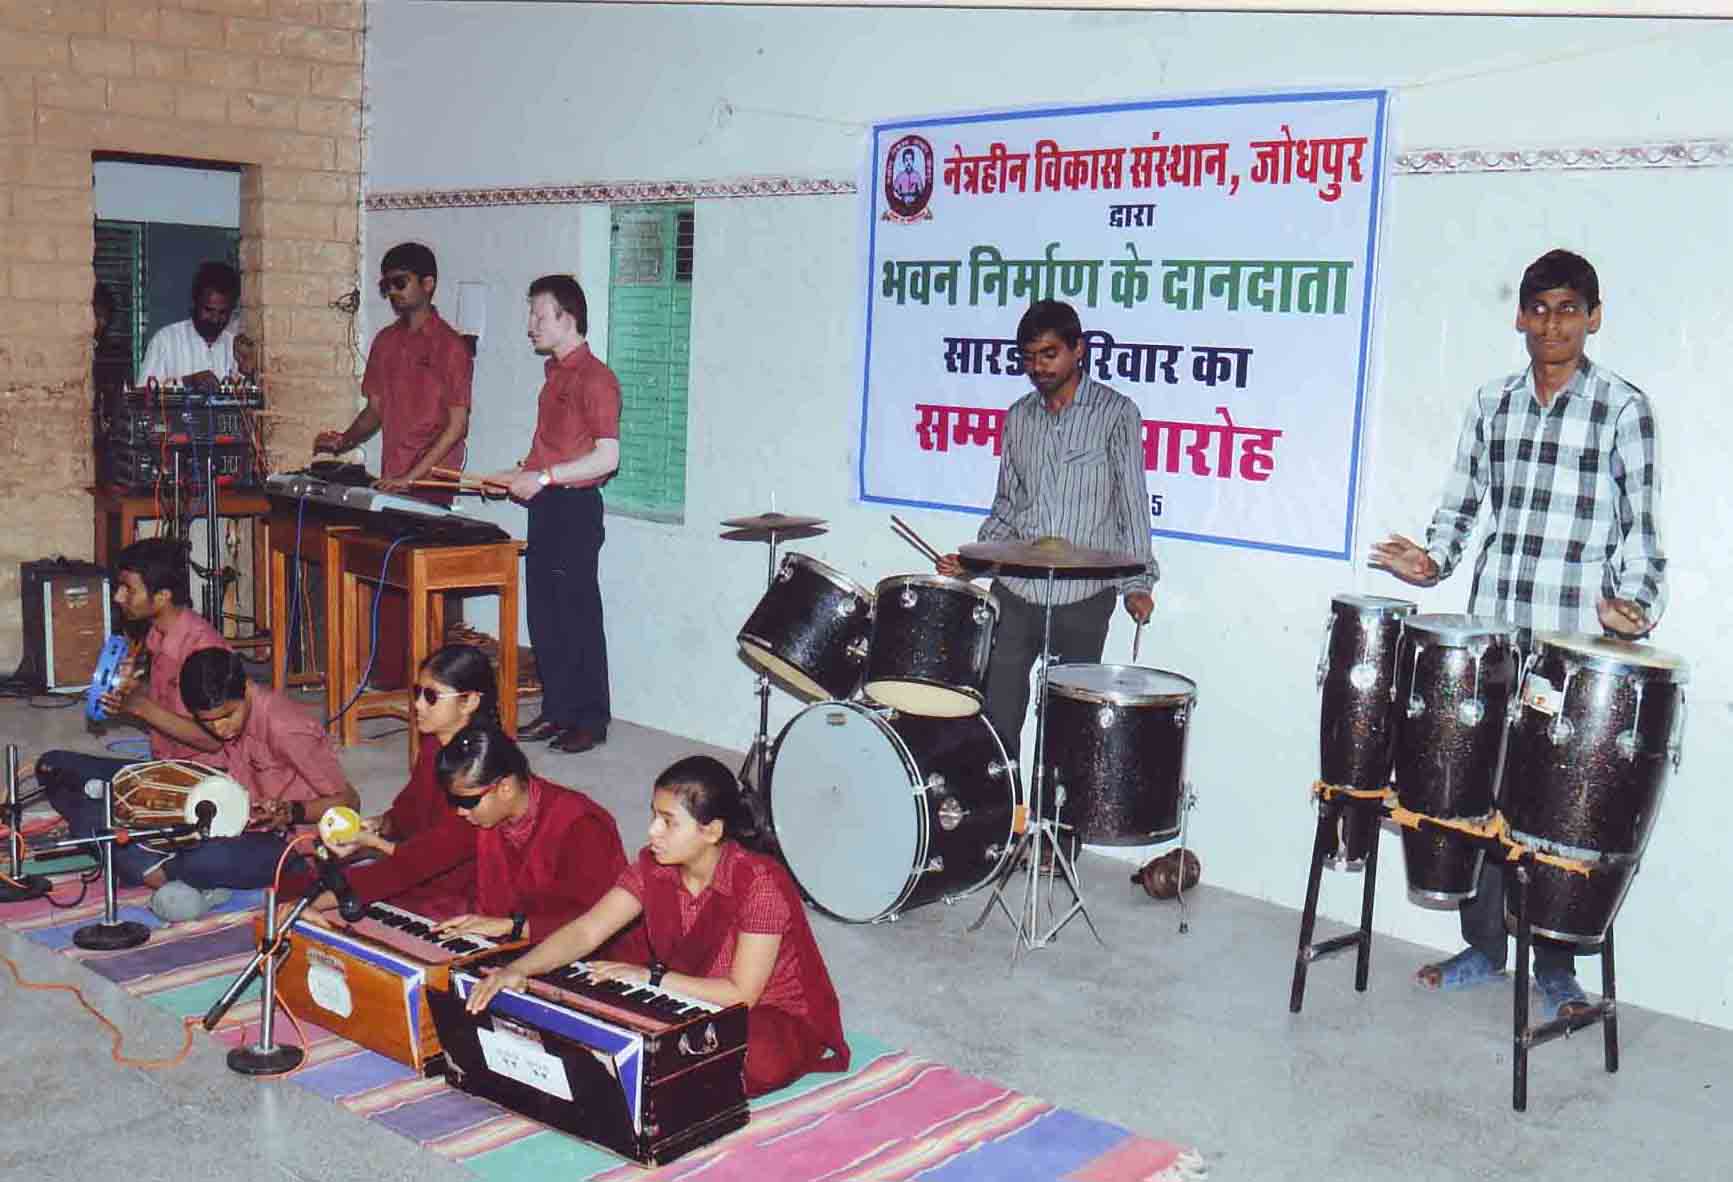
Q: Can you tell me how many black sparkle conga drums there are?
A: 3